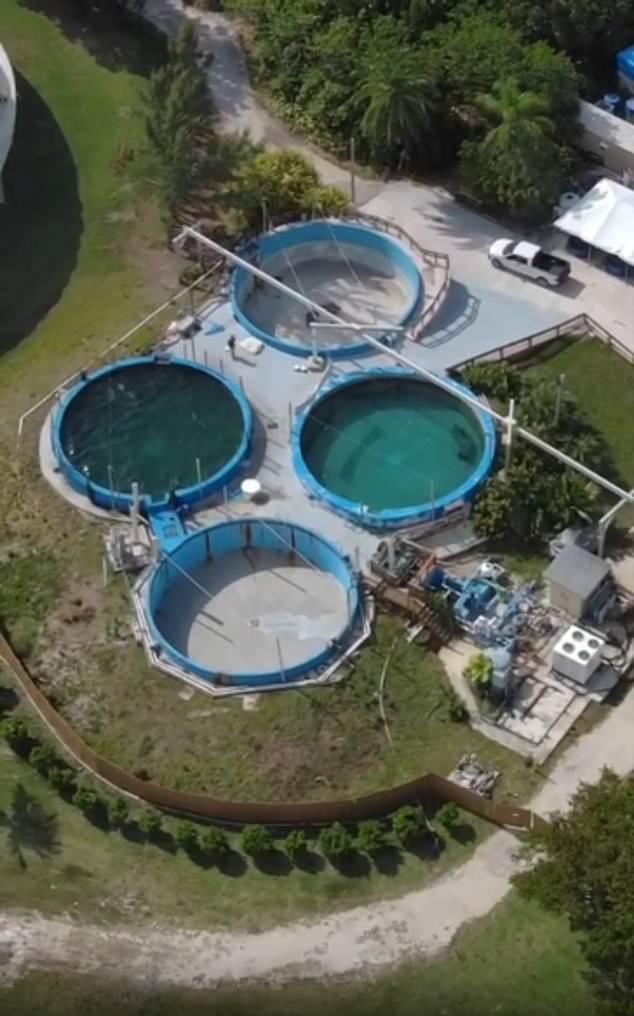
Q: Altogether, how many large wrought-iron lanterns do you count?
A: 0